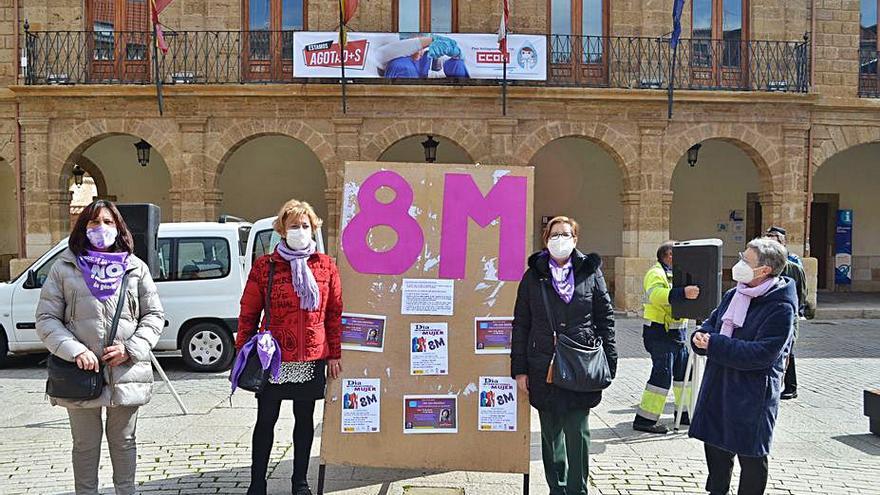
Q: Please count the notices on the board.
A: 7